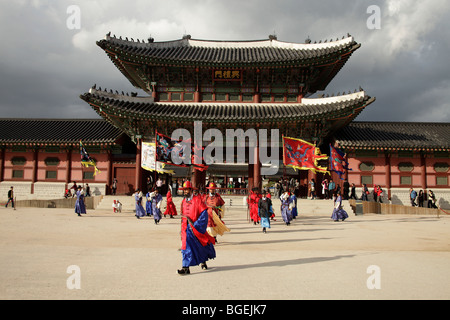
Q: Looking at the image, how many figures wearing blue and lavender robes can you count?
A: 7